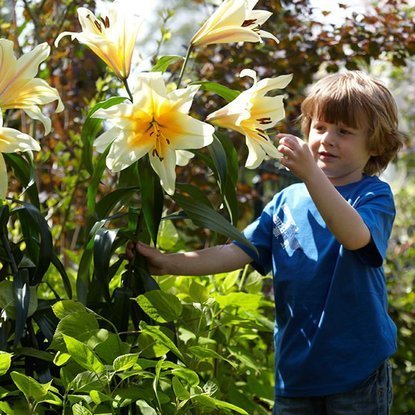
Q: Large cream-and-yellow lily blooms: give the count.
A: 6